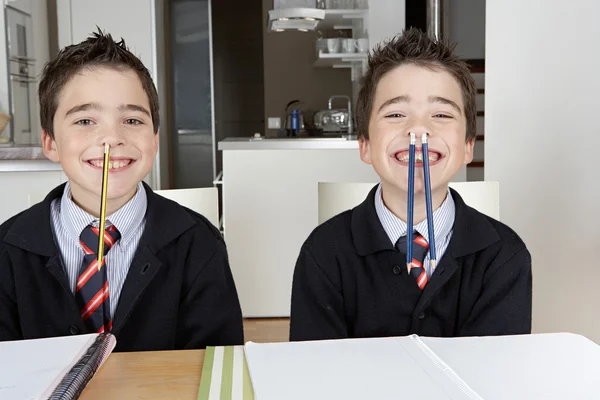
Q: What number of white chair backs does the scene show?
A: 2